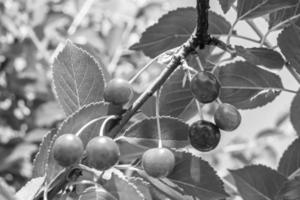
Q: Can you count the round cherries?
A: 7